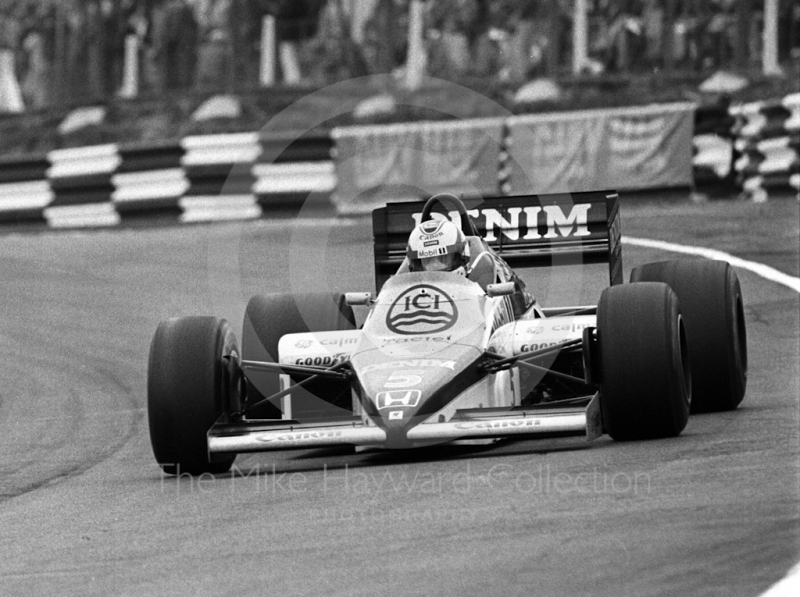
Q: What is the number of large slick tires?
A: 4